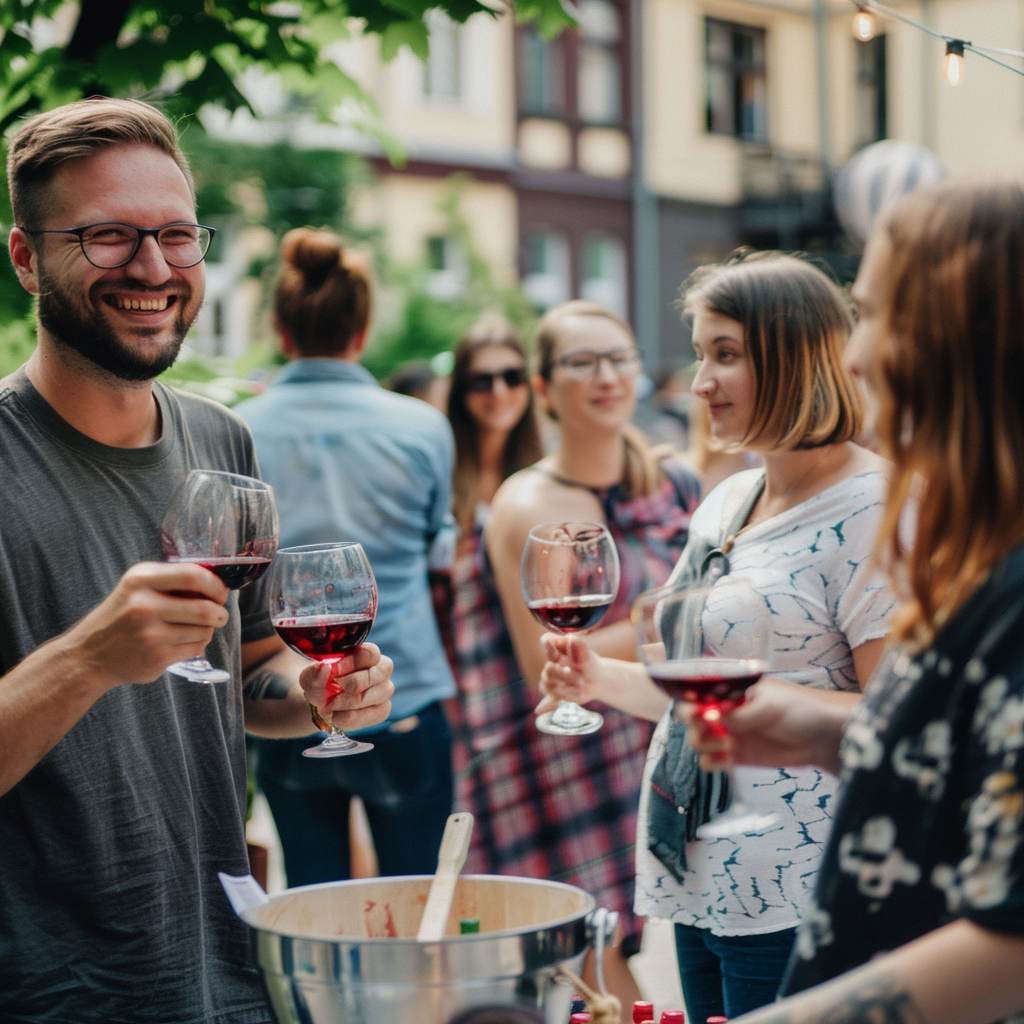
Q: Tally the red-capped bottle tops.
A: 4